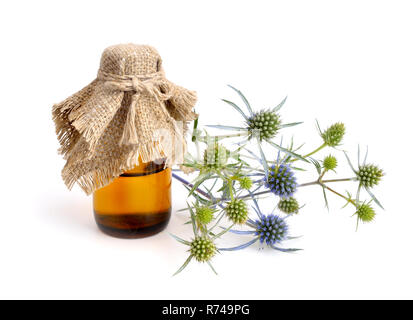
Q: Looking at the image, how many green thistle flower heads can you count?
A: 11